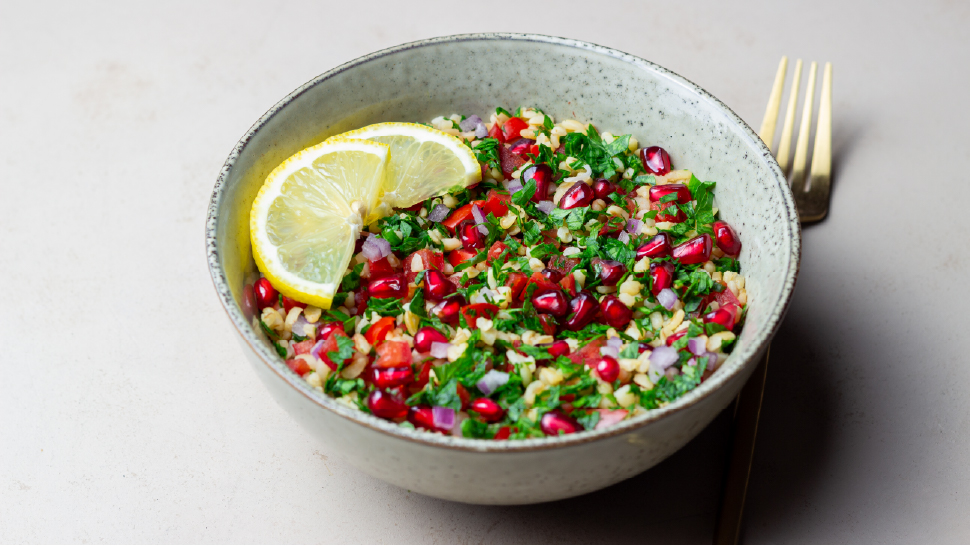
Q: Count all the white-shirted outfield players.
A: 0